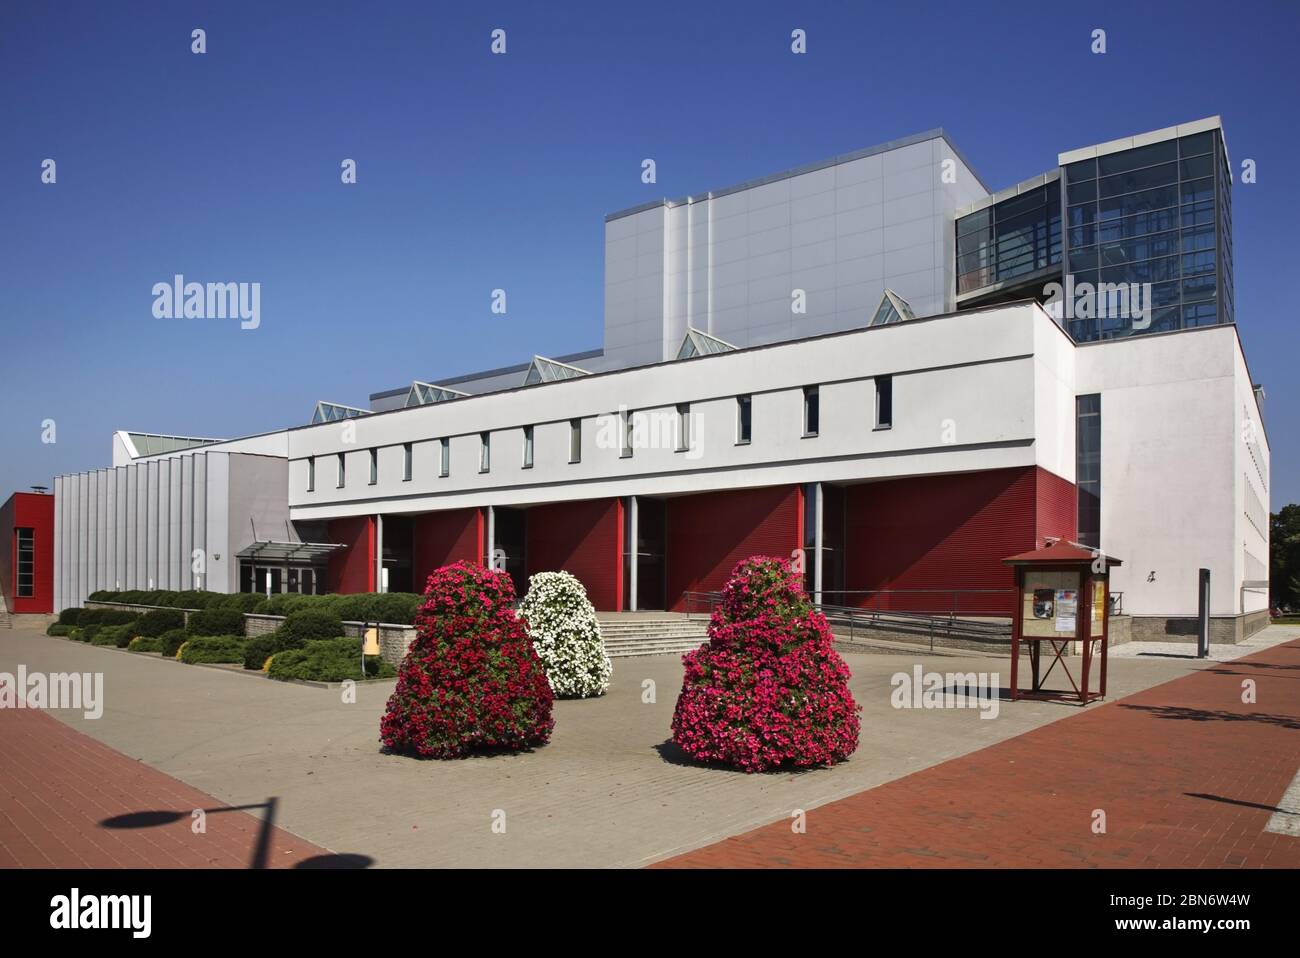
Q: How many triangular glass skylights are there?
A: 5